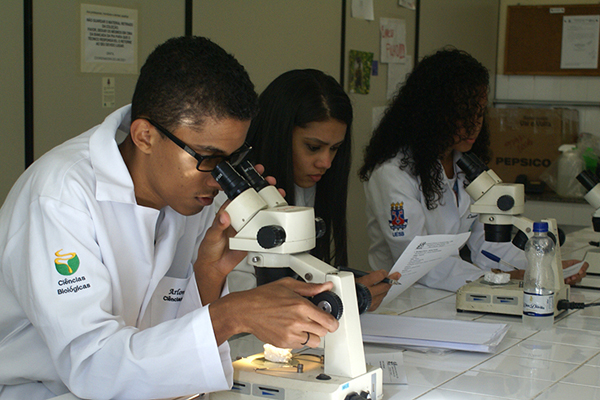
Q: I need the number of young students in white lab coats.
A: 3